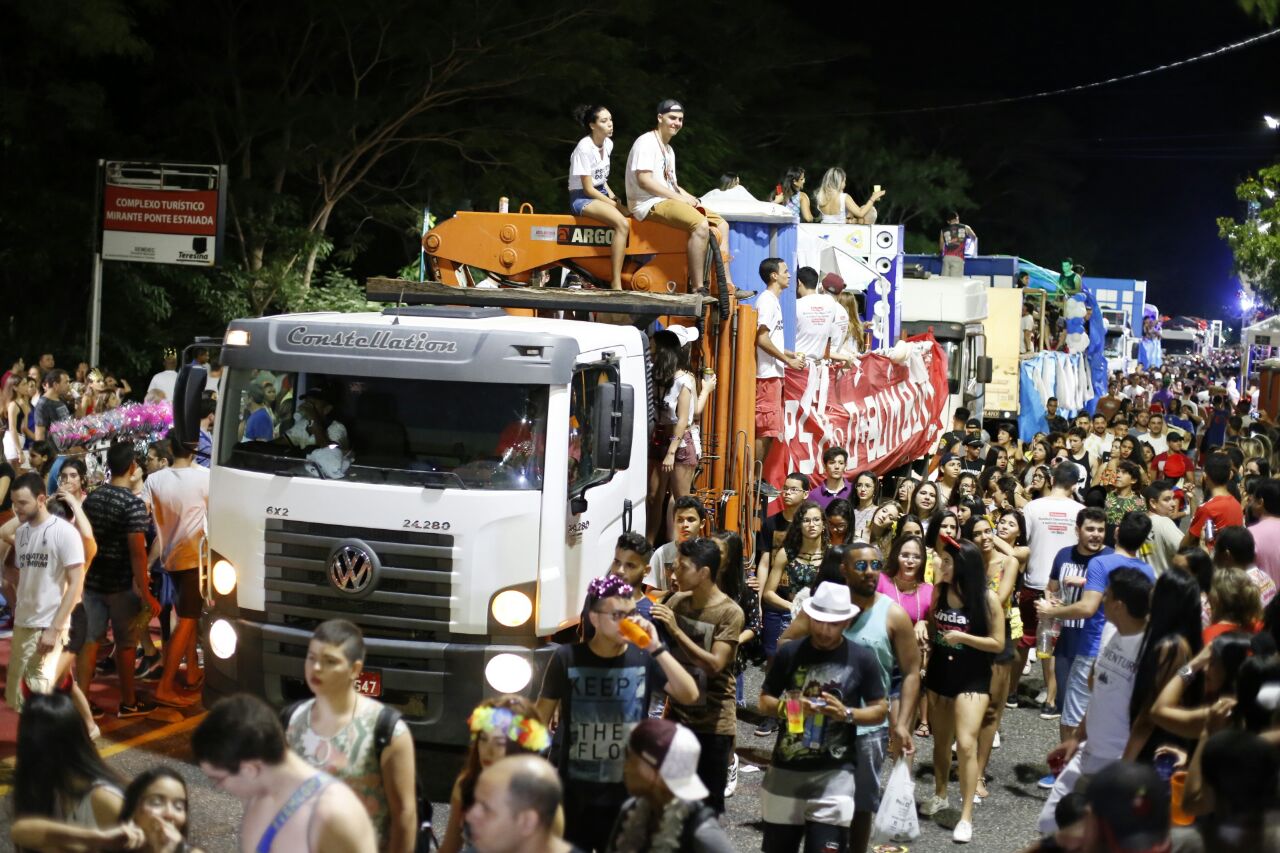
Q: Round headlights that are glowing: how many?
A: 4